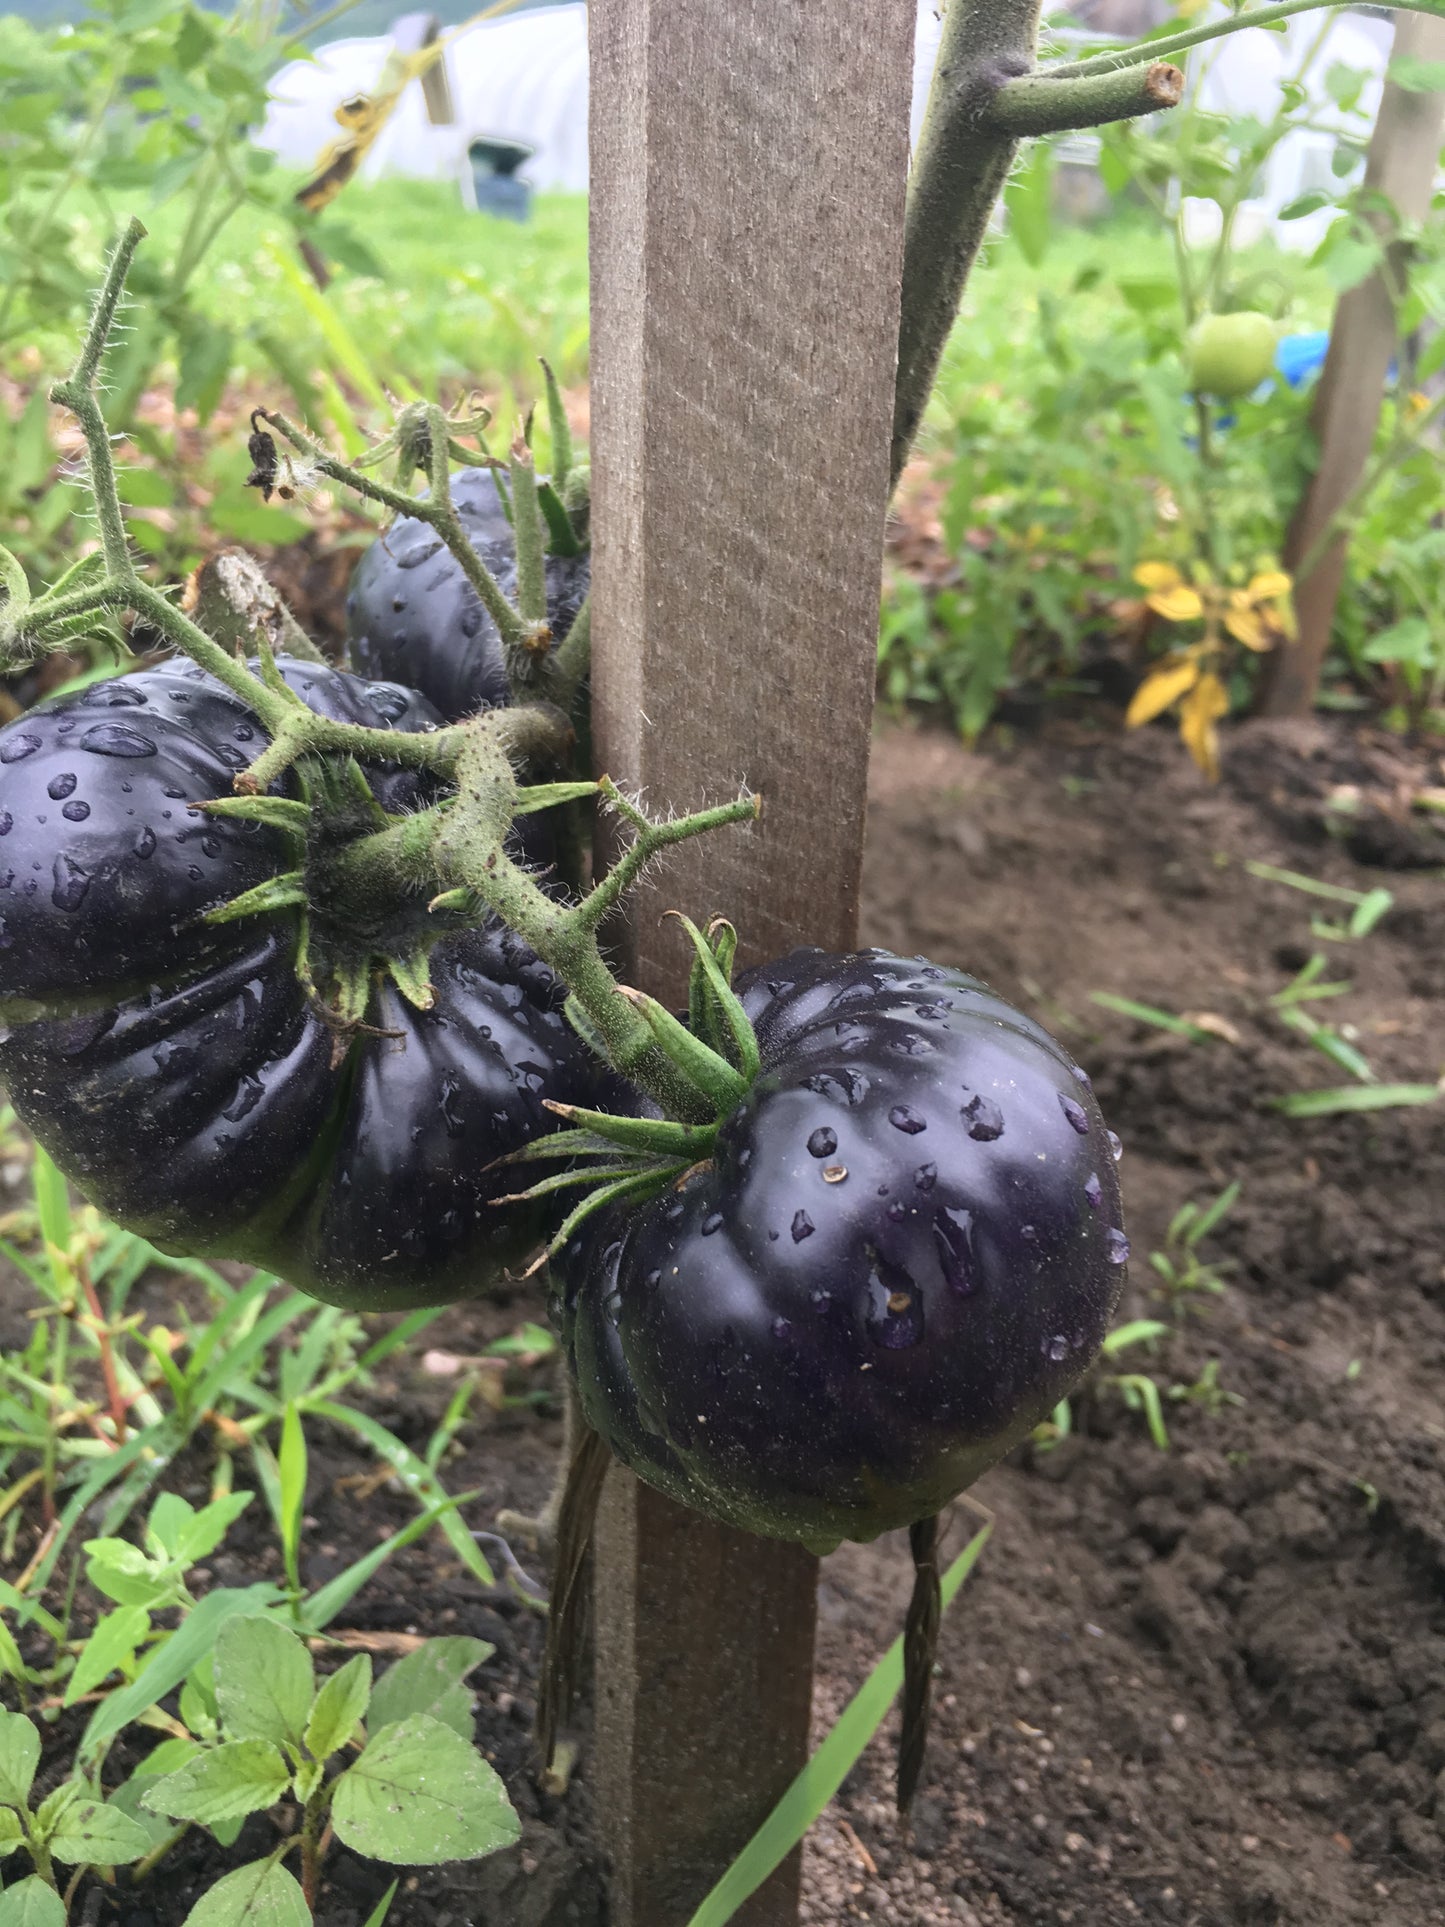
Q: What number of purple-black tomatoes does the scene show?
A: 3